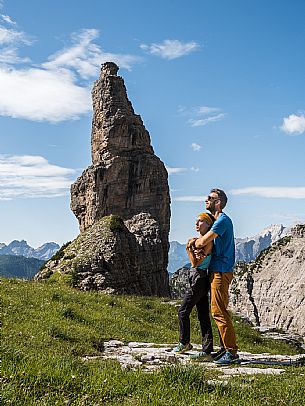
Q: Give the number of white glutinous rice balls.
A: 0